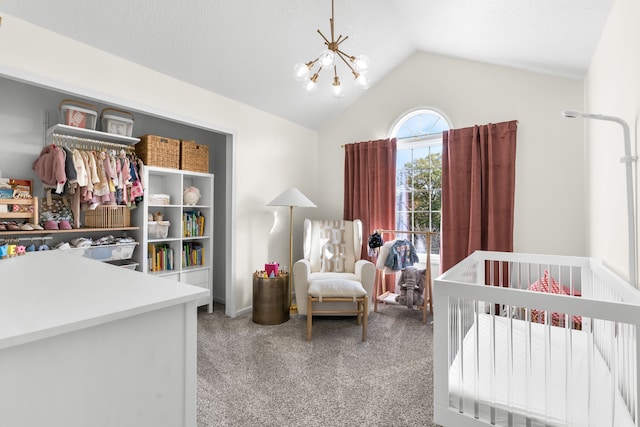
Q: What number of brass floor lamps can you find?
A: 1